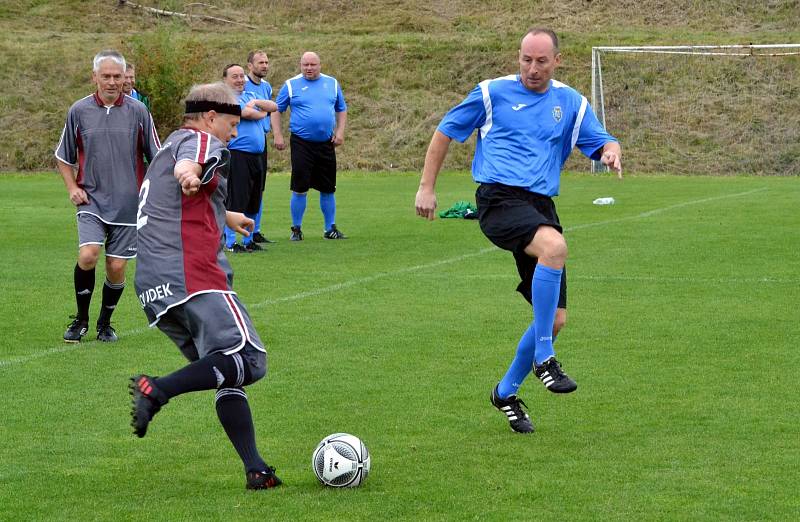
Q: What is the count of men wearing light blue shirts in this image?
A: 4